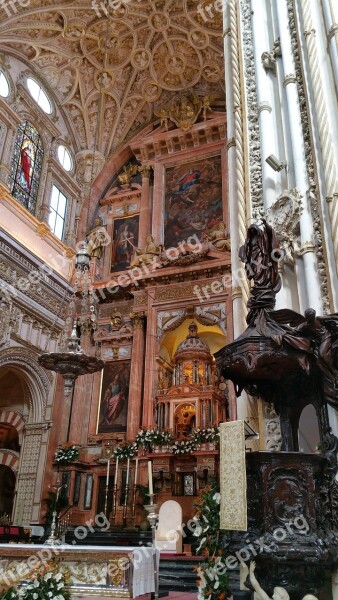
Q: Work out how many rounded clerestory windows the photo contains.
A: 3